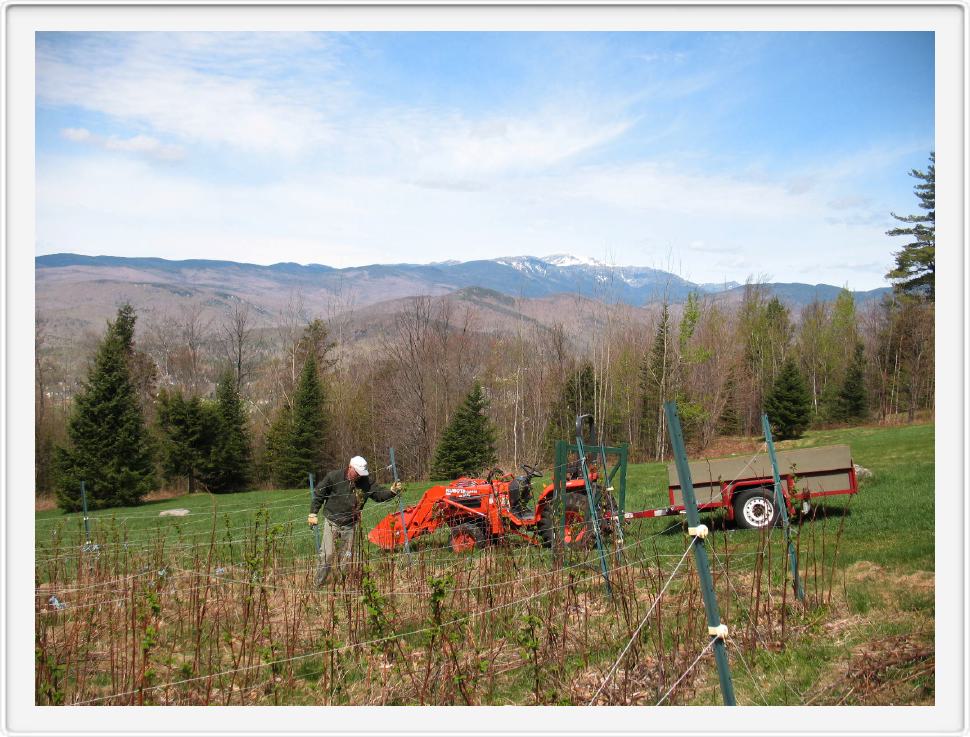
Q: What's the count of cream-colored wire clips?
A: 2